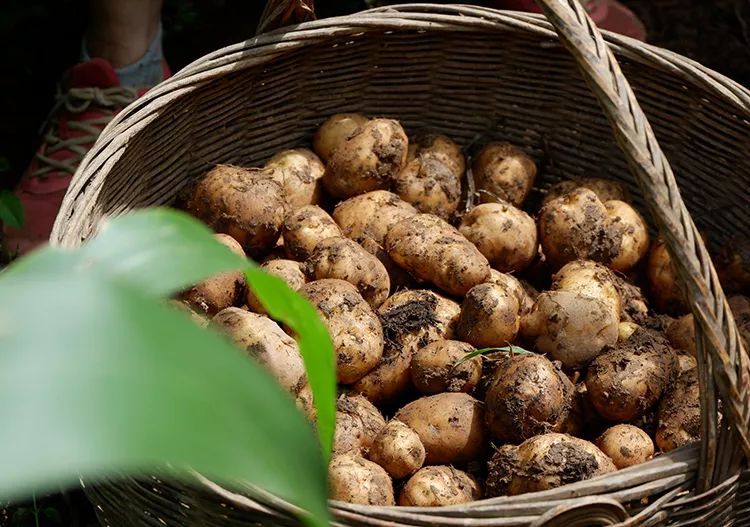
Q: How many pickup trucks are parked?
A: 0